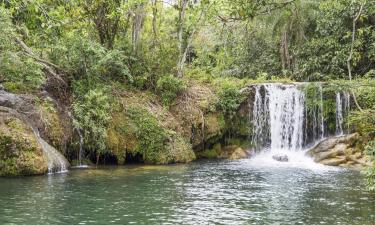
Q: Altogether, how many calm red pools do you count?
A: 0